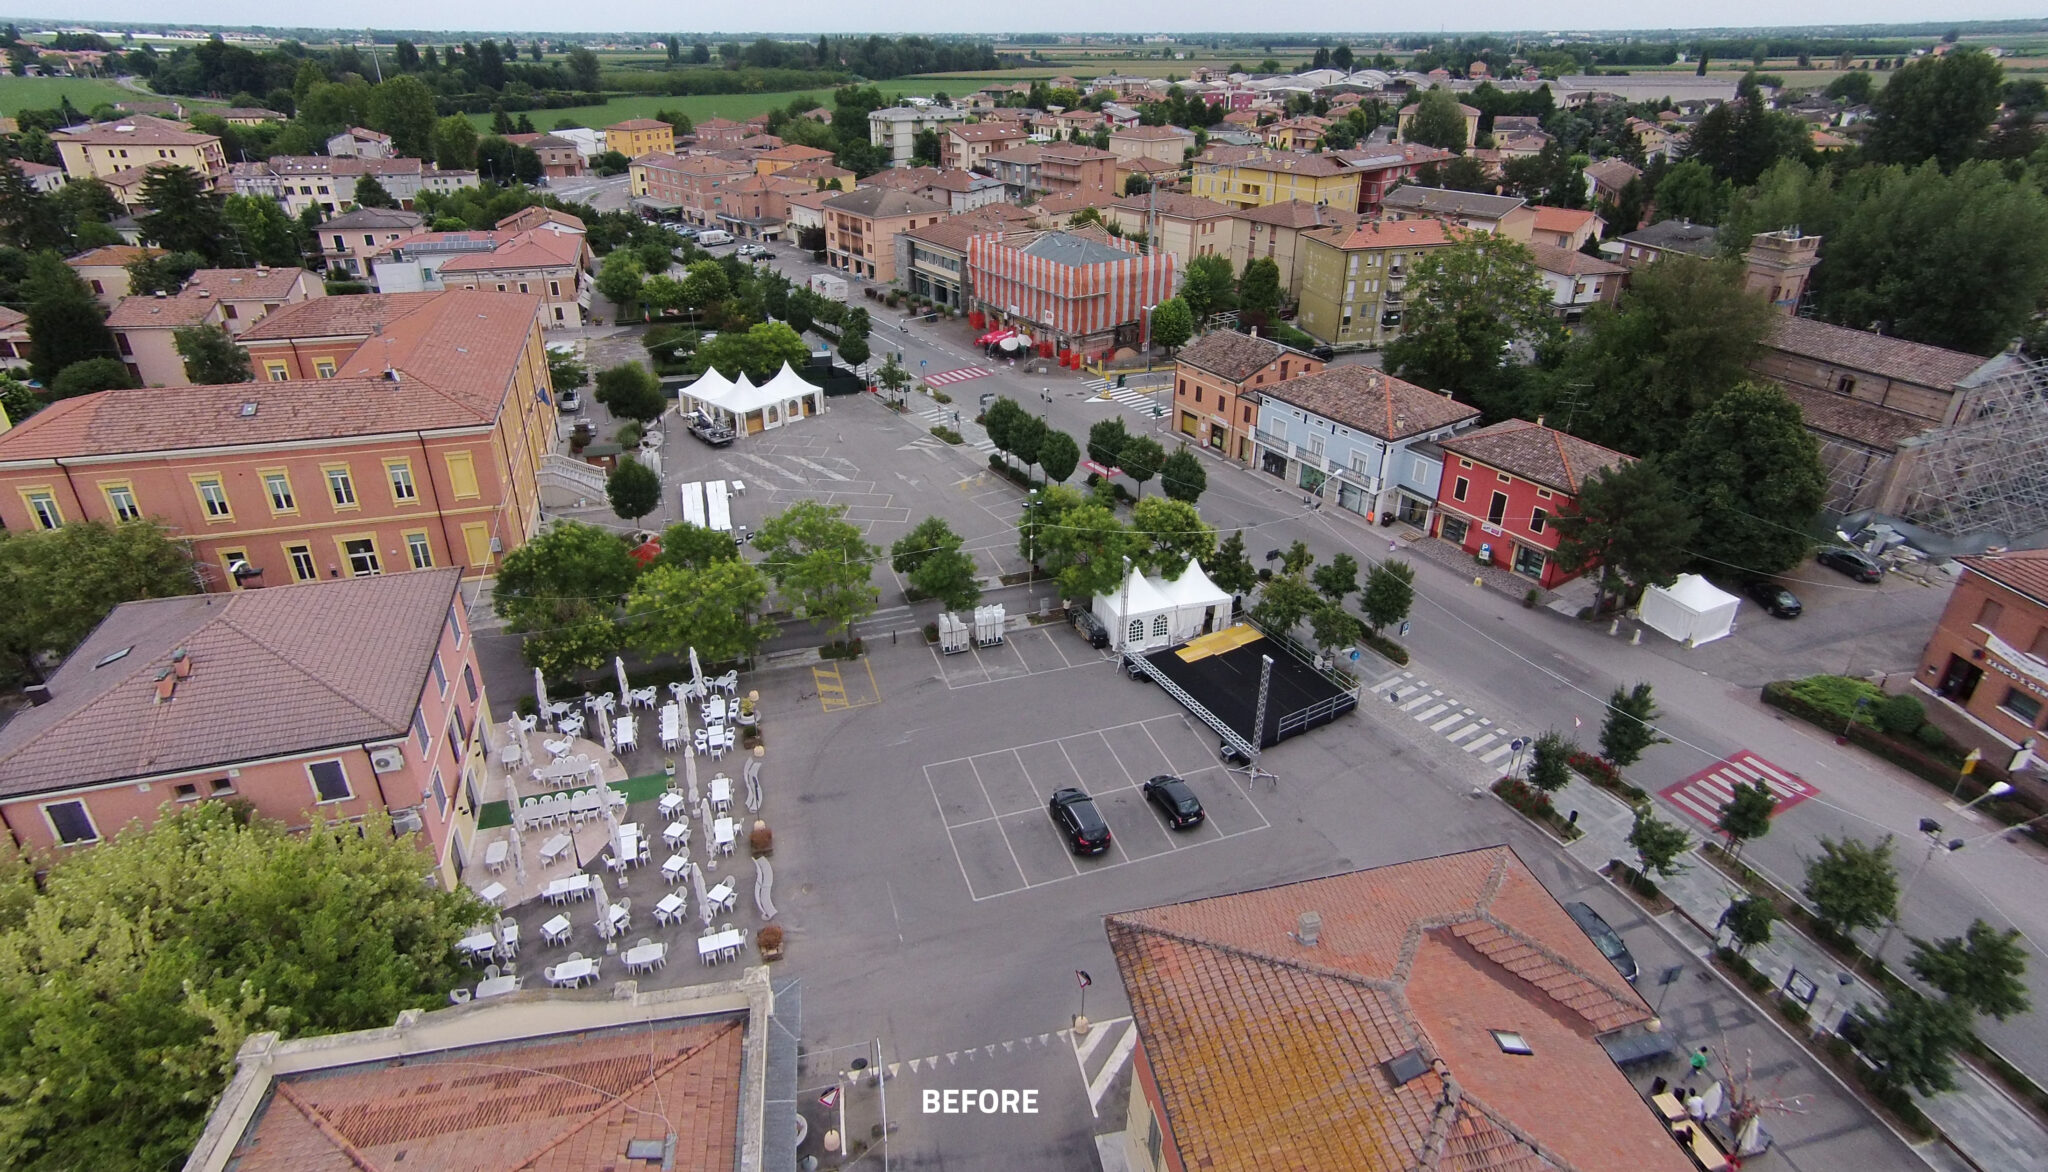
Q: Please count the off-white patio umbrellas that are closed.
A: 15